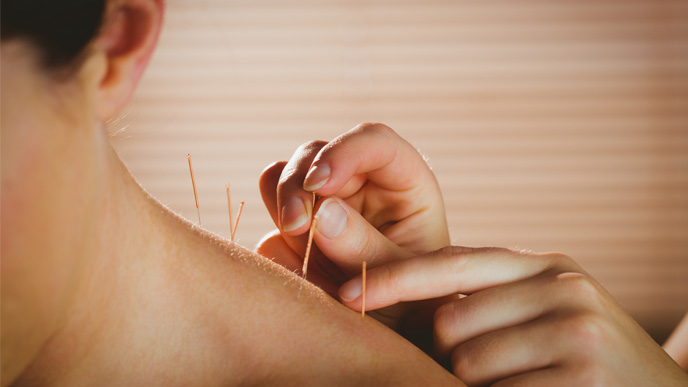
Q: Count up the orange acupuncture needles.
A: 6